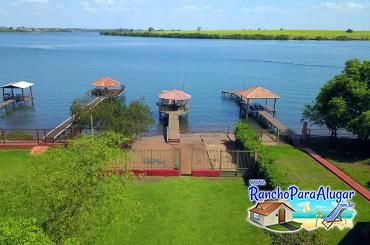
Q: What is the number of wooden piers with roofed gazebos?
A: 4